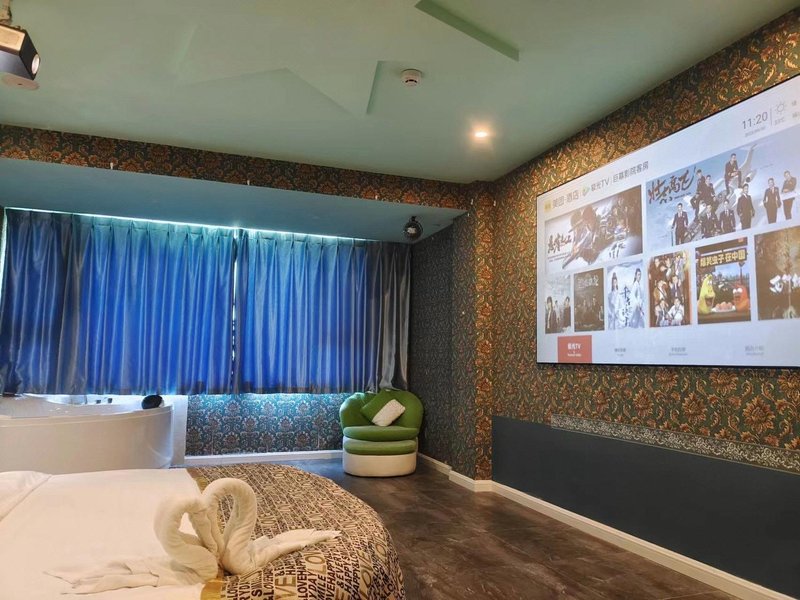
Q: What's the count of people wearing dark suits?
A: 9